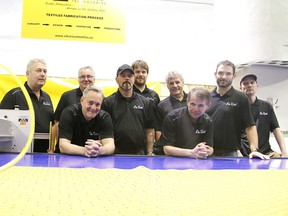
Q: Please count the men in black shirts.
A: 9